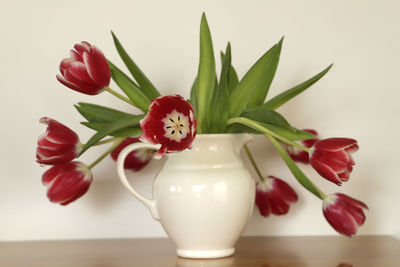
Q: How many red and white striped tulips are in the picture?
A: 9